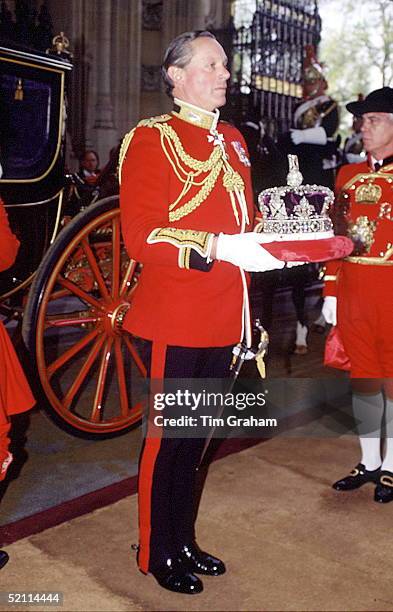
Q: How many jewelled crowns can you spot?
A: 1